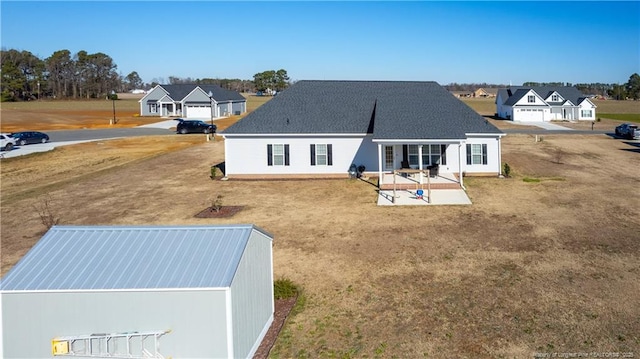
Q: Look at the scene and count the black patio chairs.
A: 2